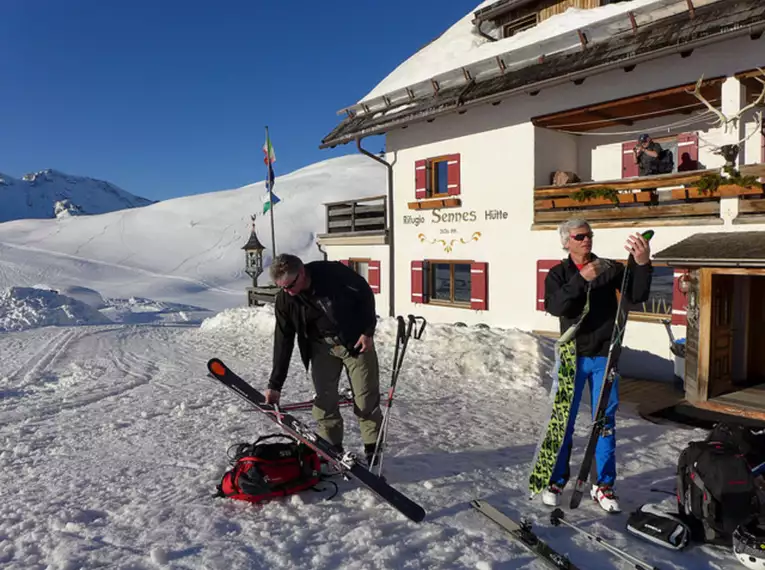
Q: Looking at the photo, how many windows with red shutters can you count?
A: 5